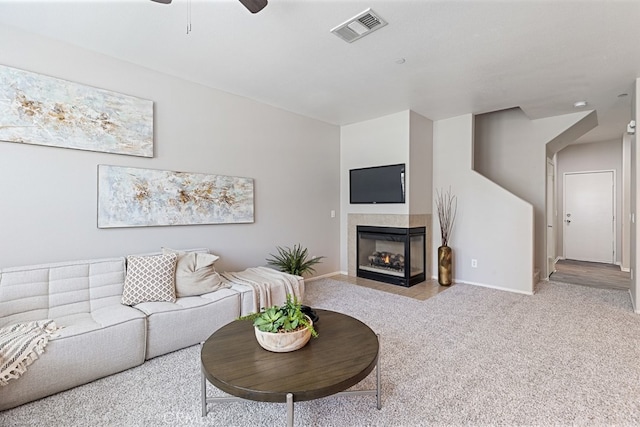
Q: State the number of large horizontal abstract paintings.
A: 2